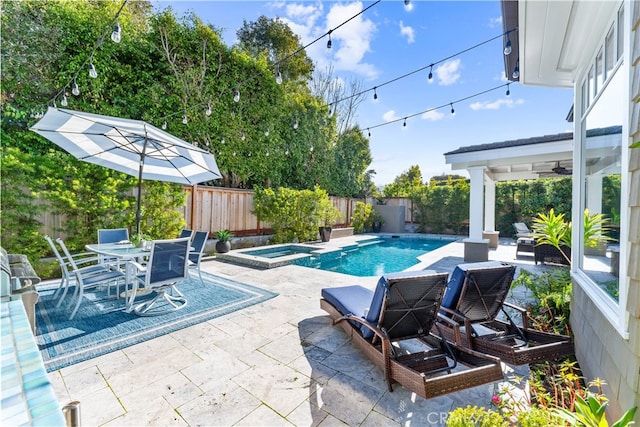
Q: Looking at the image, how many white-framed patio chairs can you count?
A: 6